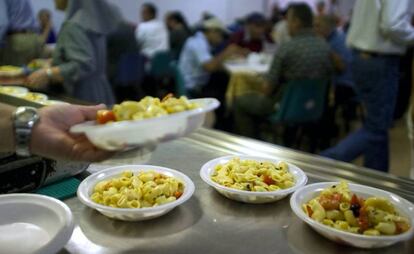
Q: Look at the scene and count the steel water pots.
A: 0